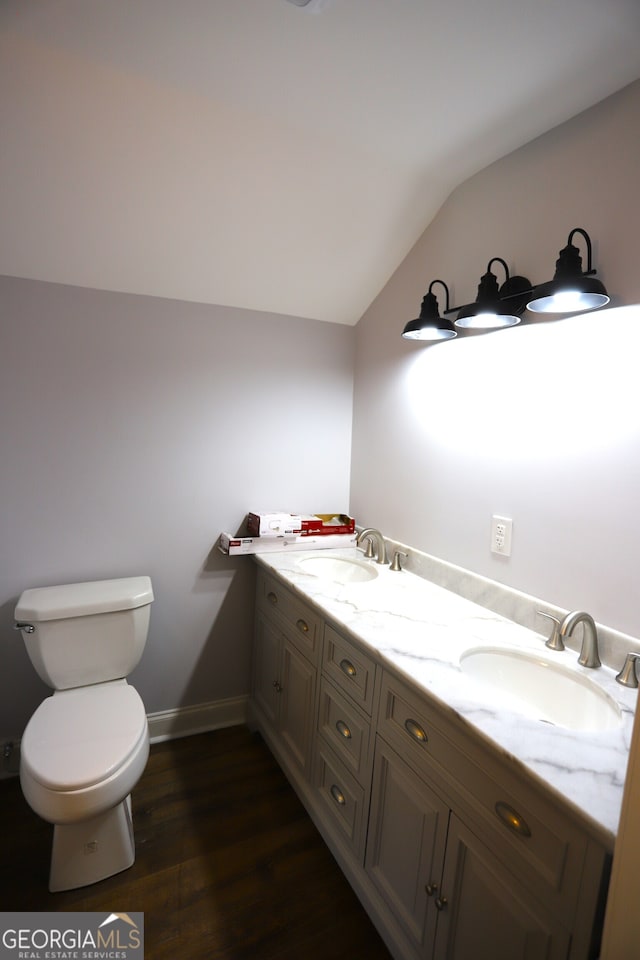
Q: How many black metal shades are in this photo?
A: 3